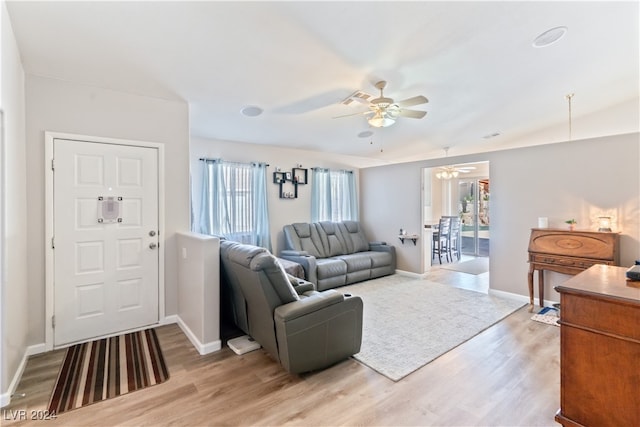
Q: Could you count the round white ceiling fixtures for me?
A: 3